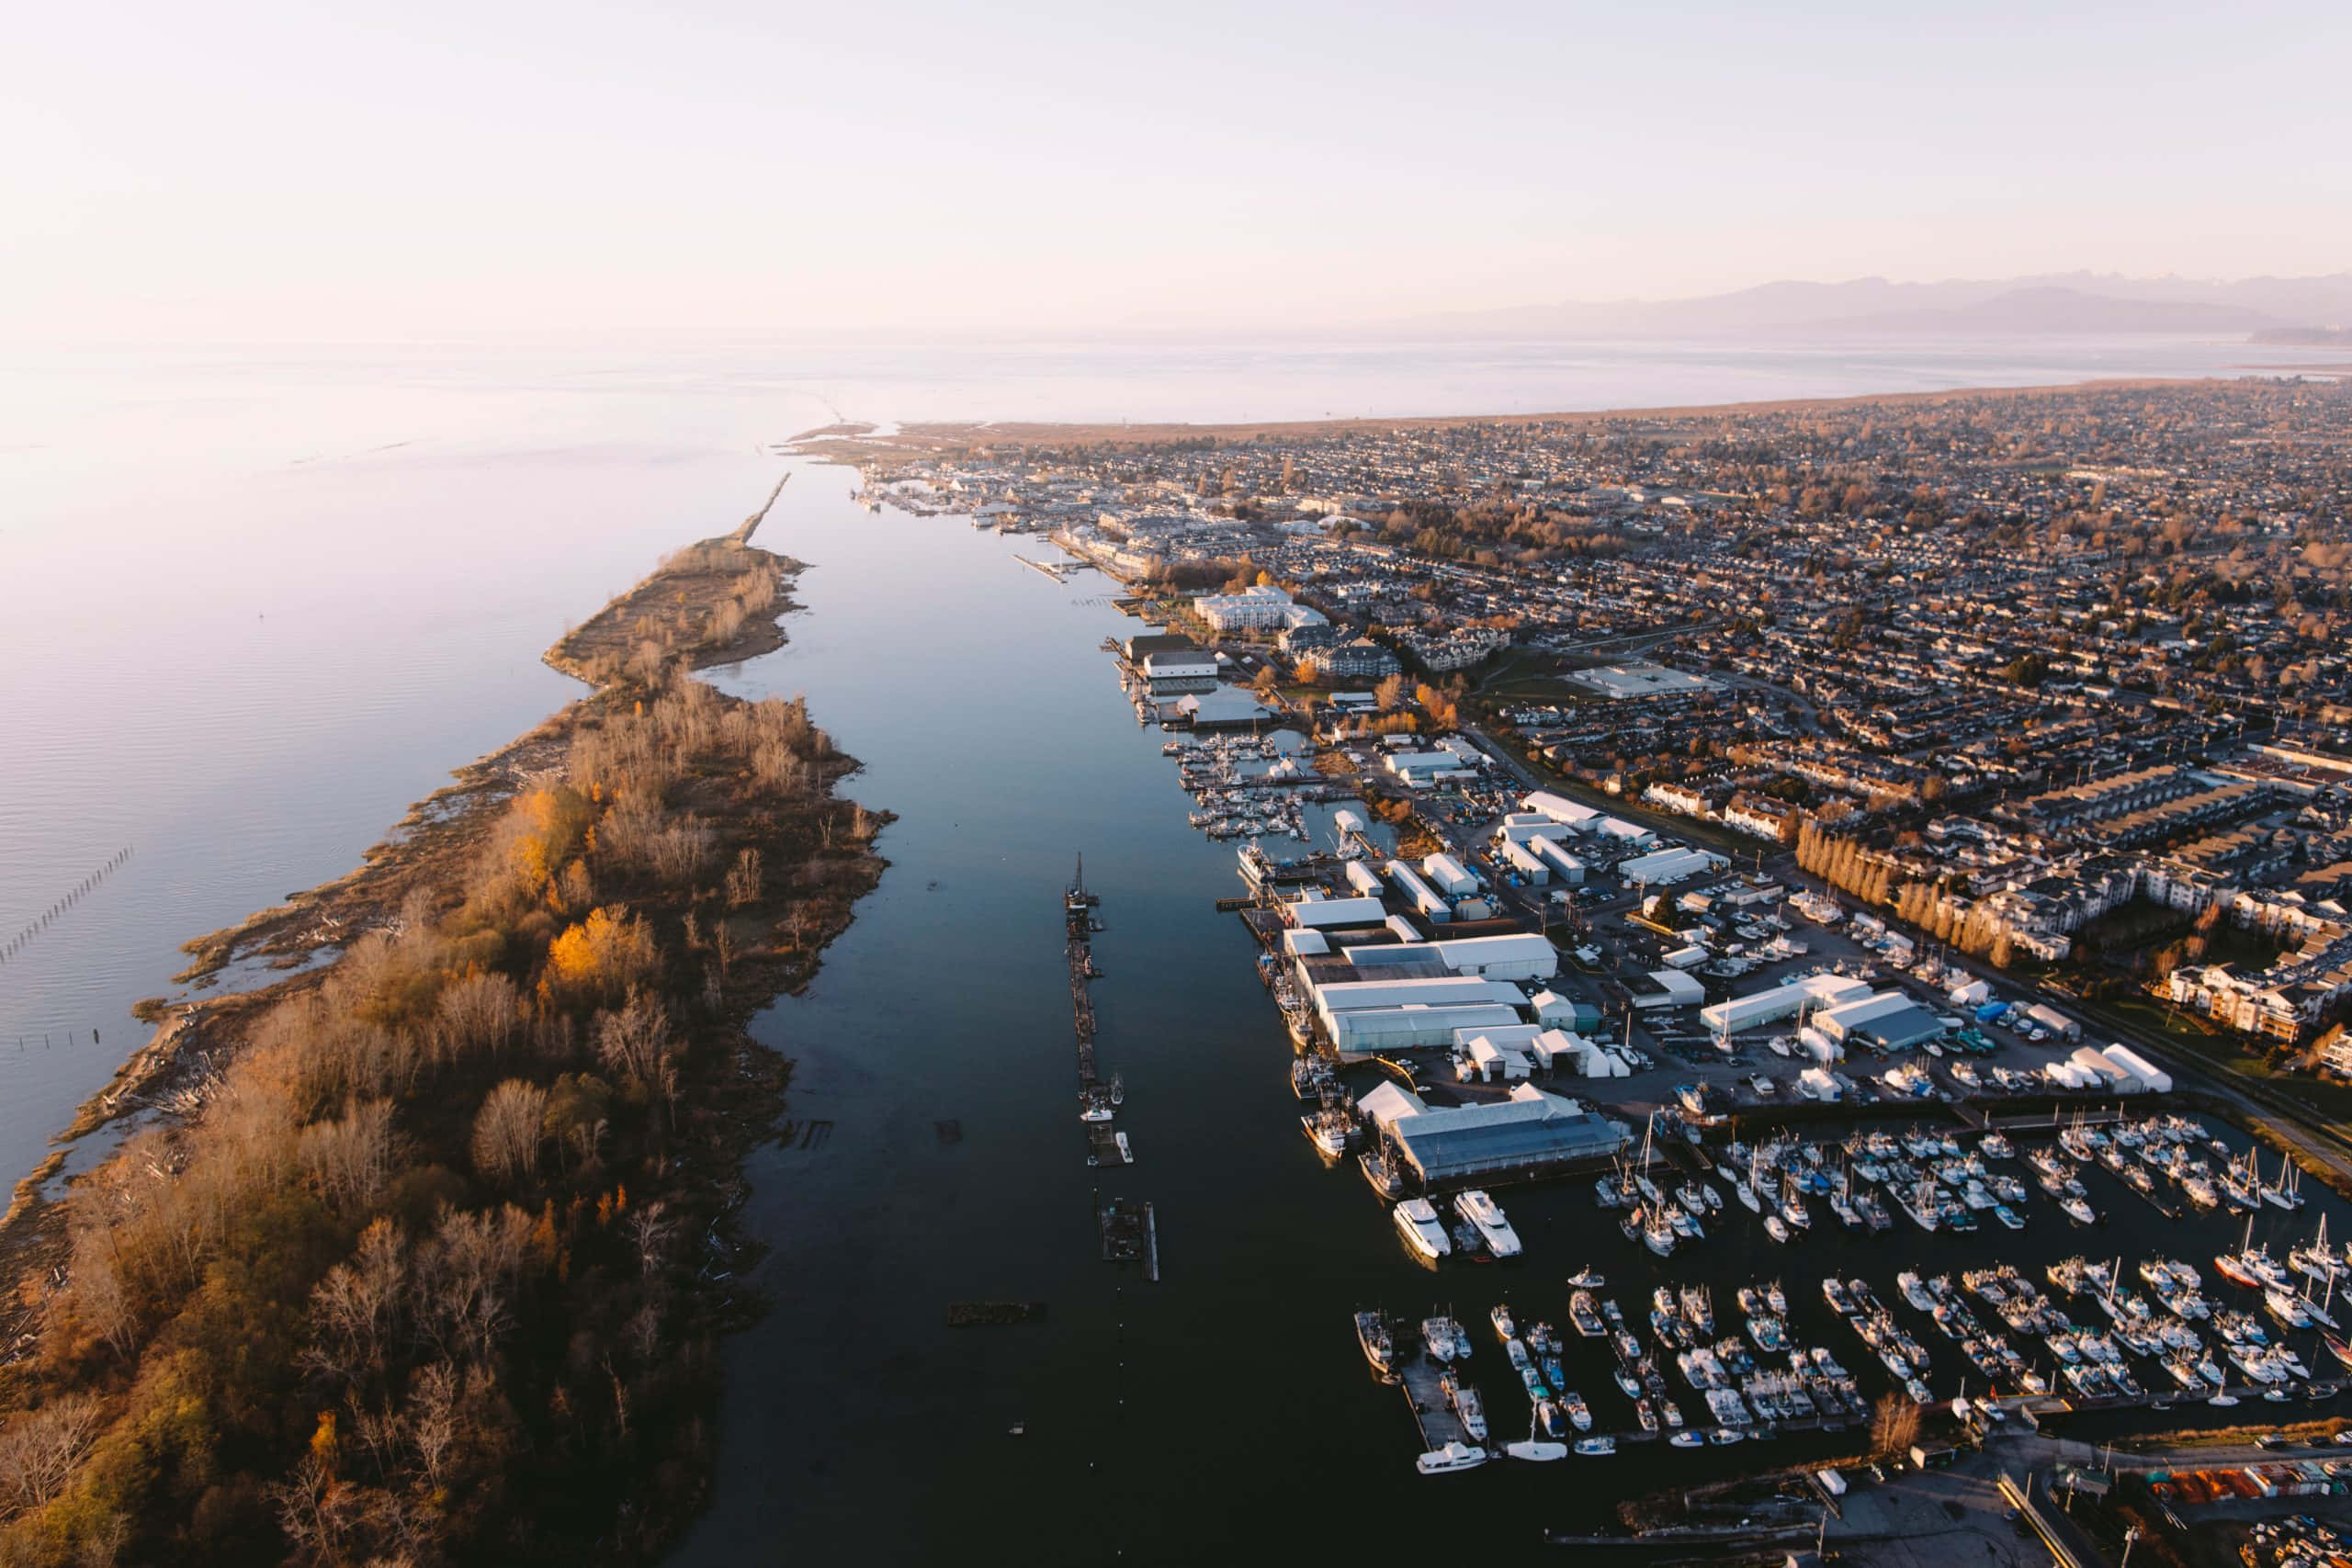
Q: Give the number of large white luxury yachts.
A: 2